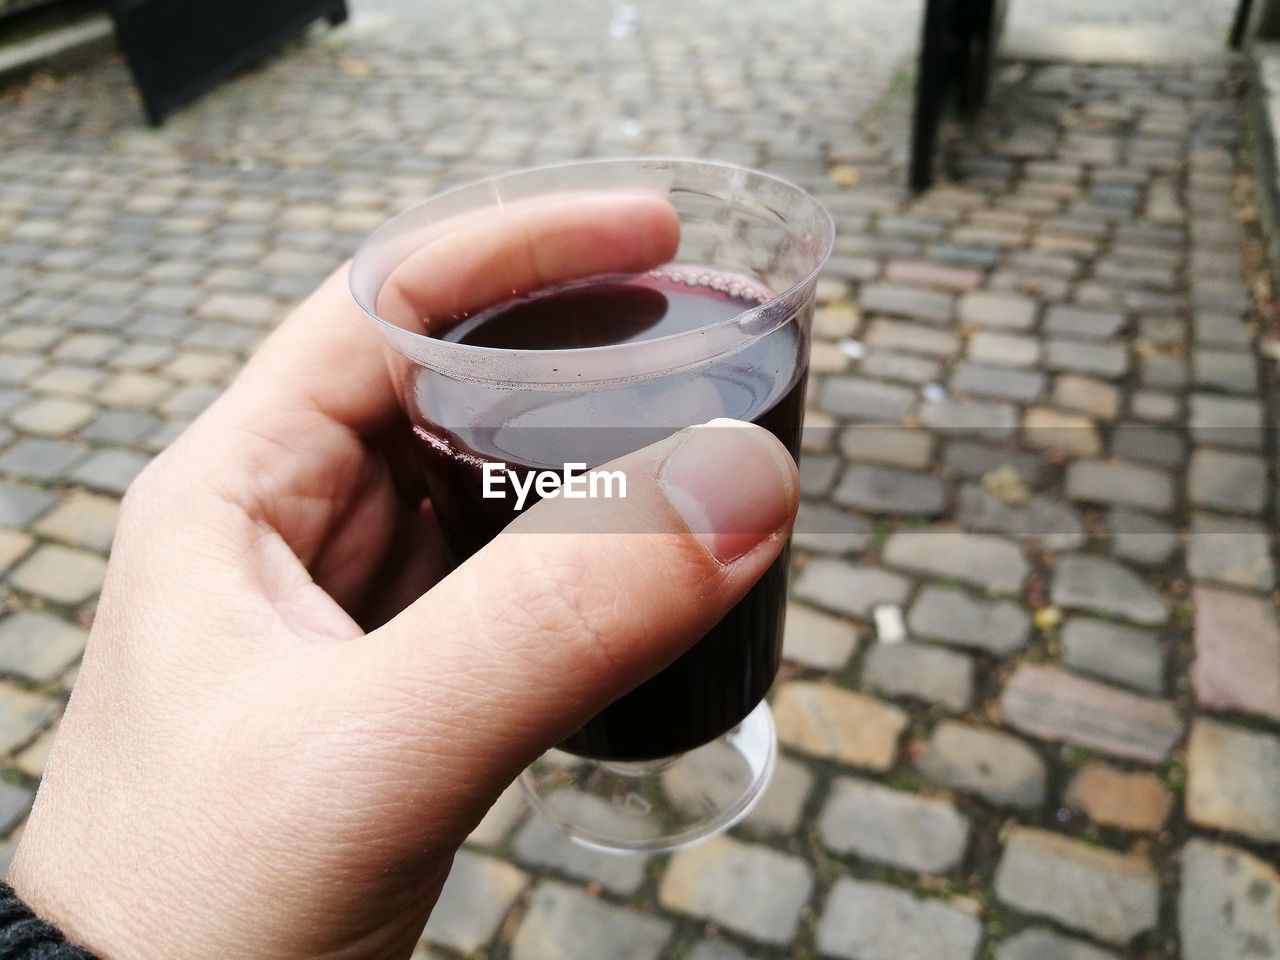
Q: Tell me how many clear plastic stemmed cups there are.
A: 1